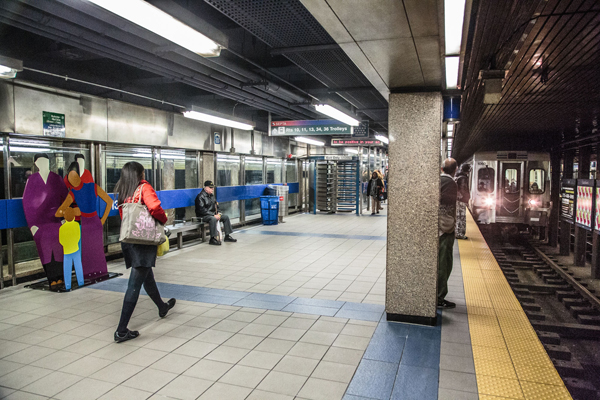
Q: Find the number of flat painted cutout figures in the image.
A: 4